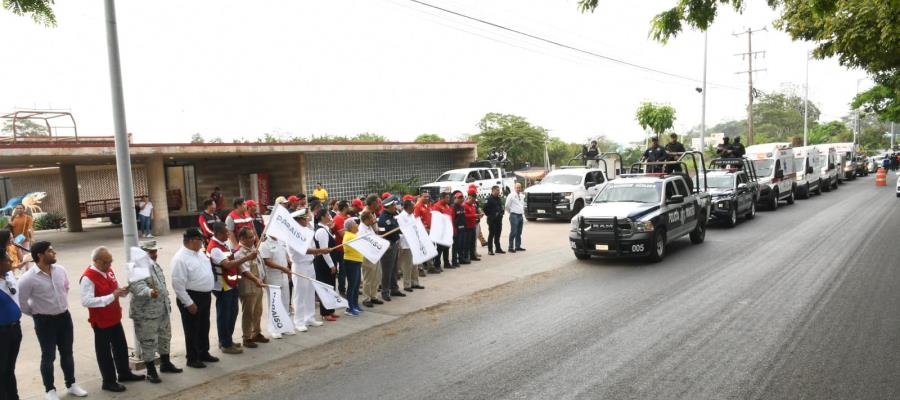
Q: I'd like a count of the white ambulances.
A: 4